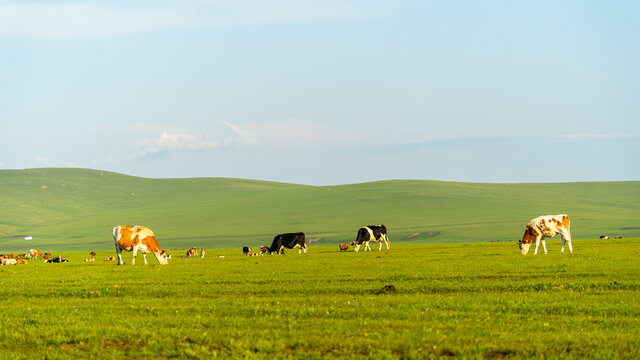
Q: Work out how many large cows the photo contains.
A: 4